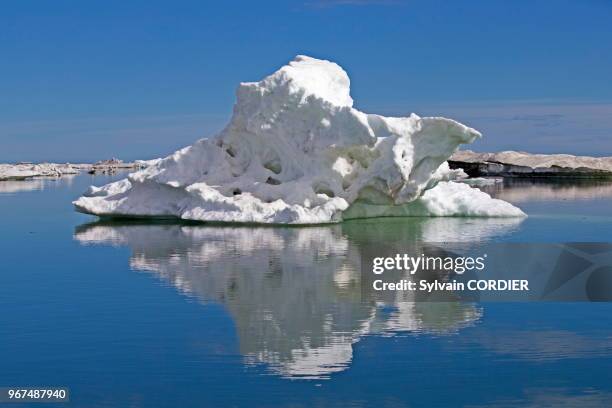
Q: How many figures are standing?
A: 0